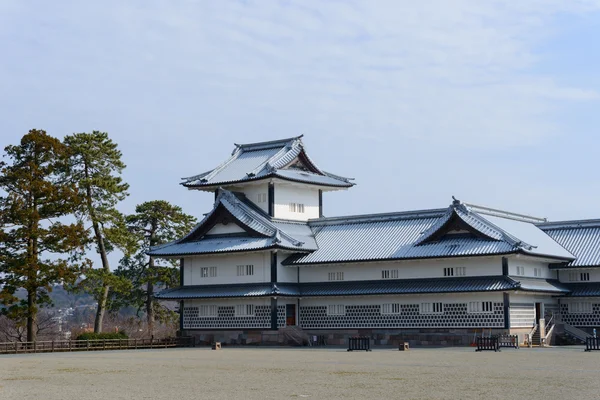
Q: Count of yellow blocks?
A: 2